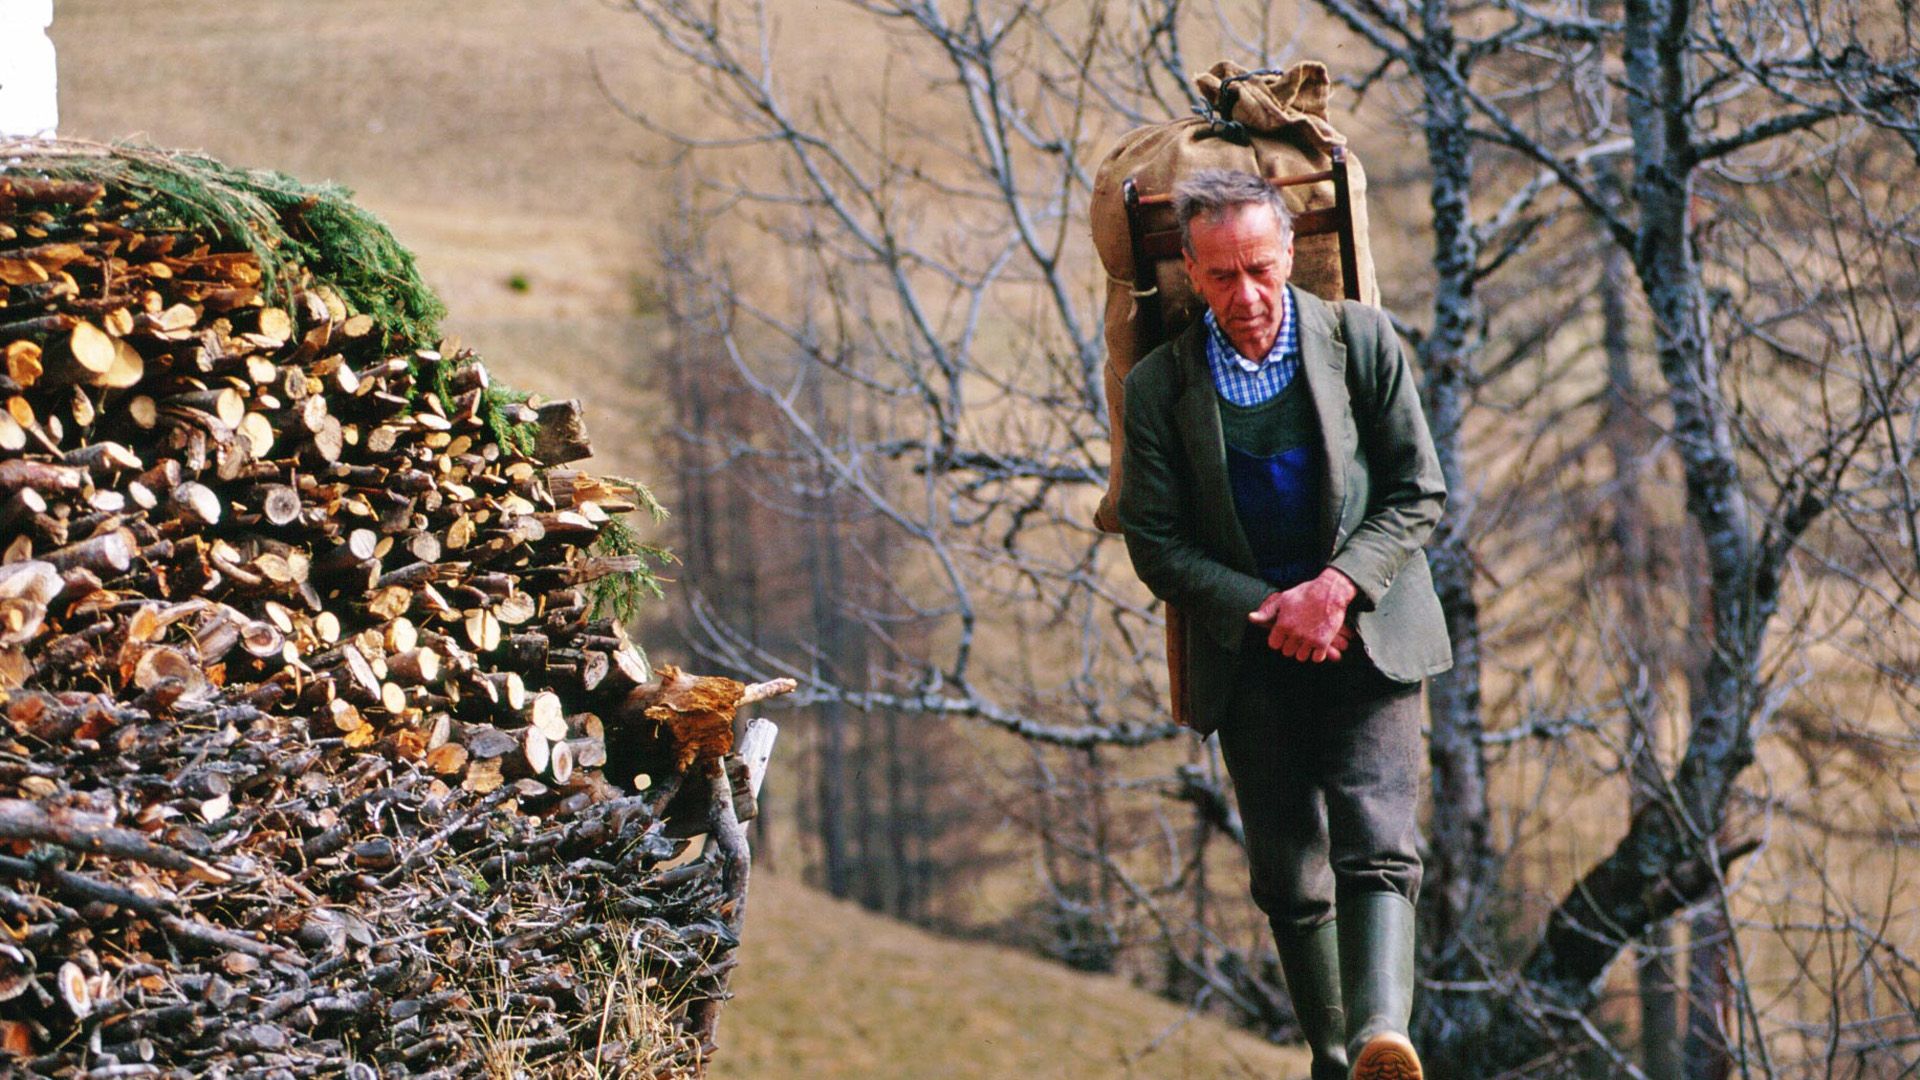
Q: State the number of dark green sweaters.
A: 1